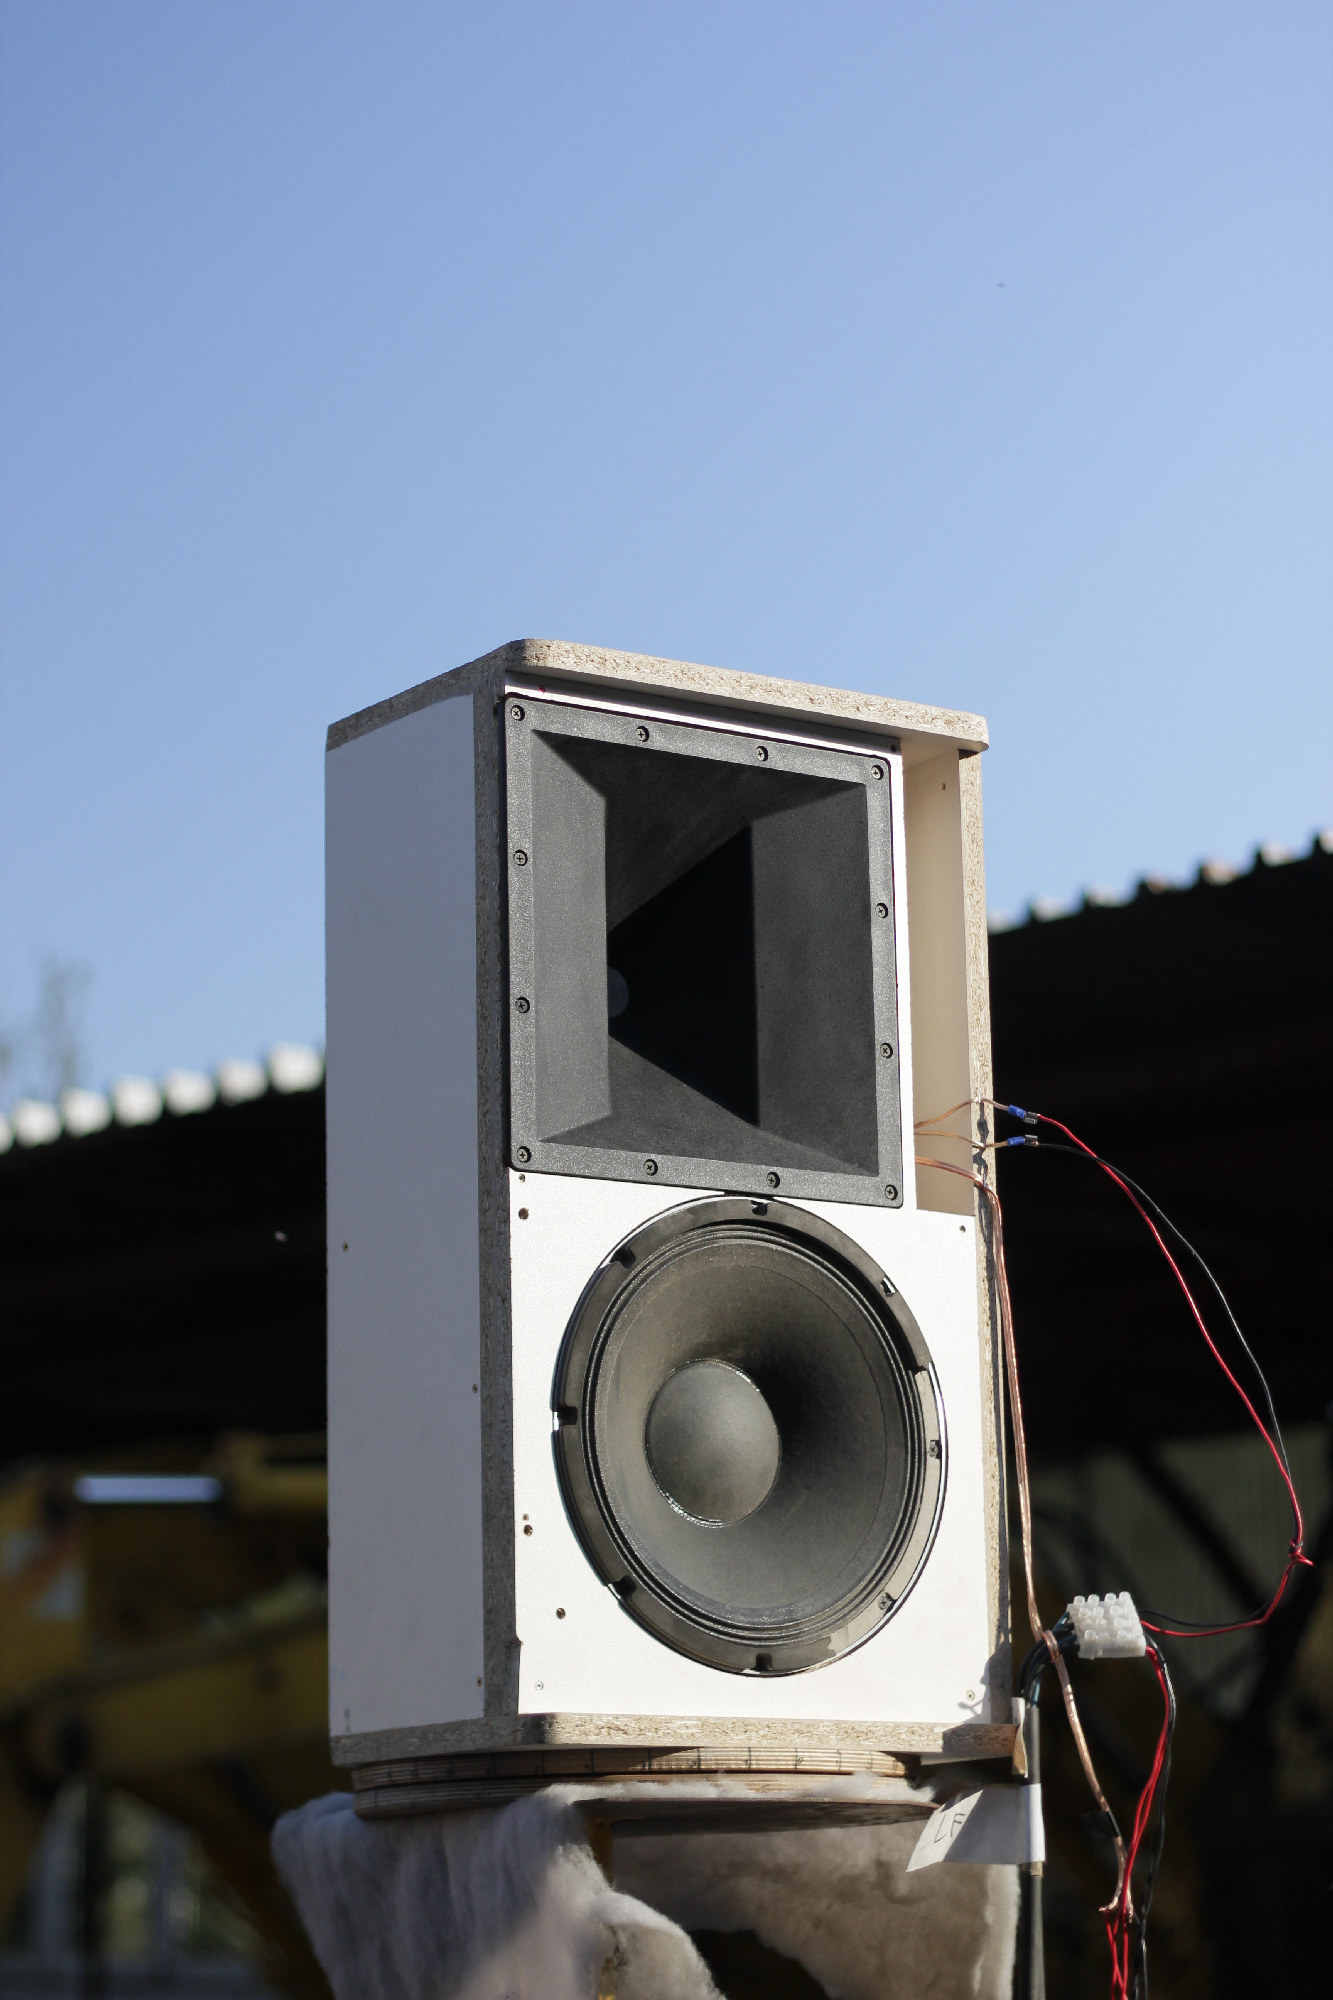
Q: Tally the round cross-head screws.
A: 14